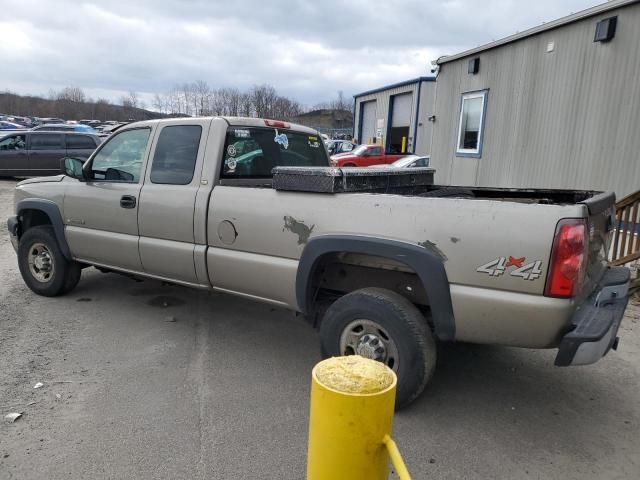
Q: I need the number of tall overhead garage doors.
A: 2